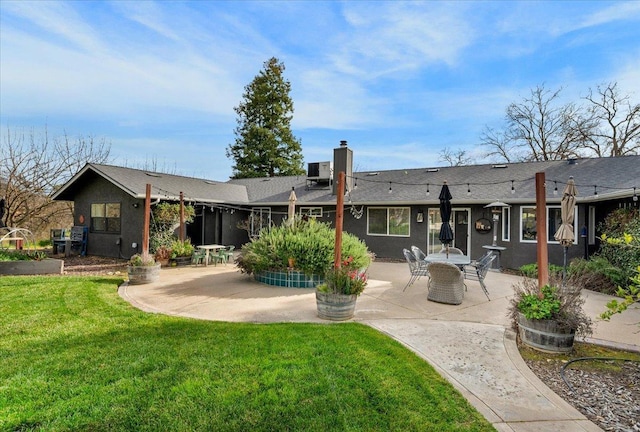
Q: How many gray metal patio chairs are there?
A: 4